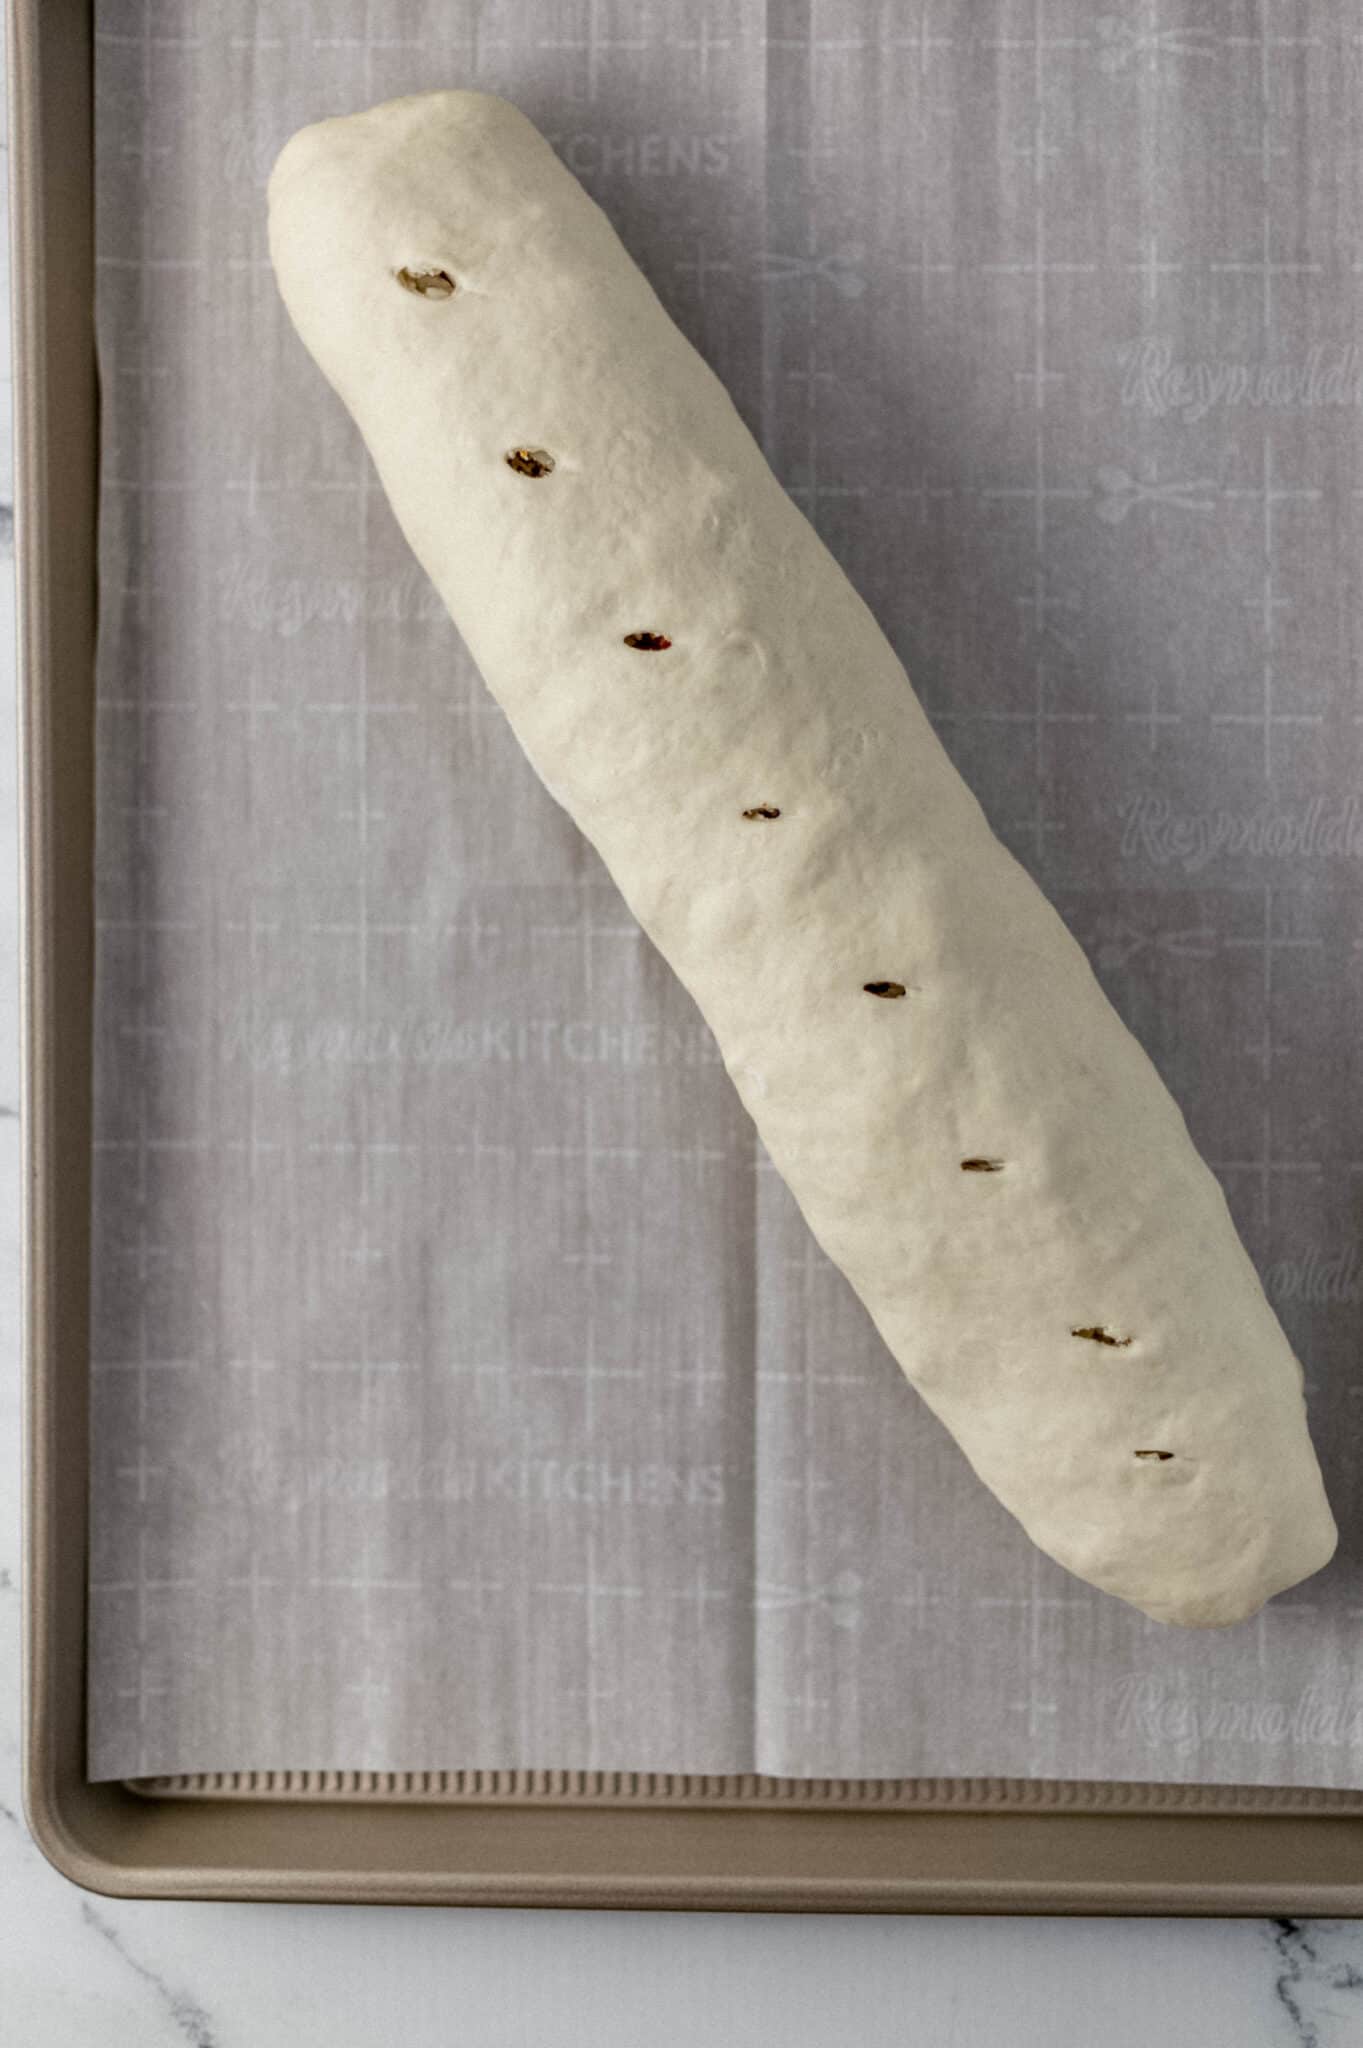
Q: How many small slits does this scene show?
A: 8